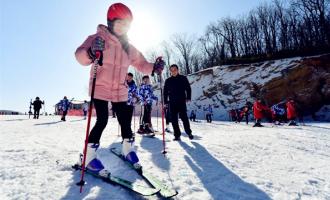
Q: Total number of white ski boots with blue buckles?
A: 2